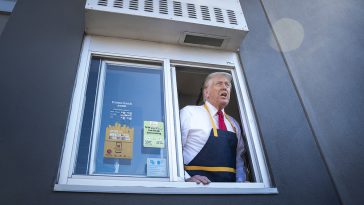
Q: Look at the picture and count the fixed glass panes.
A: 1